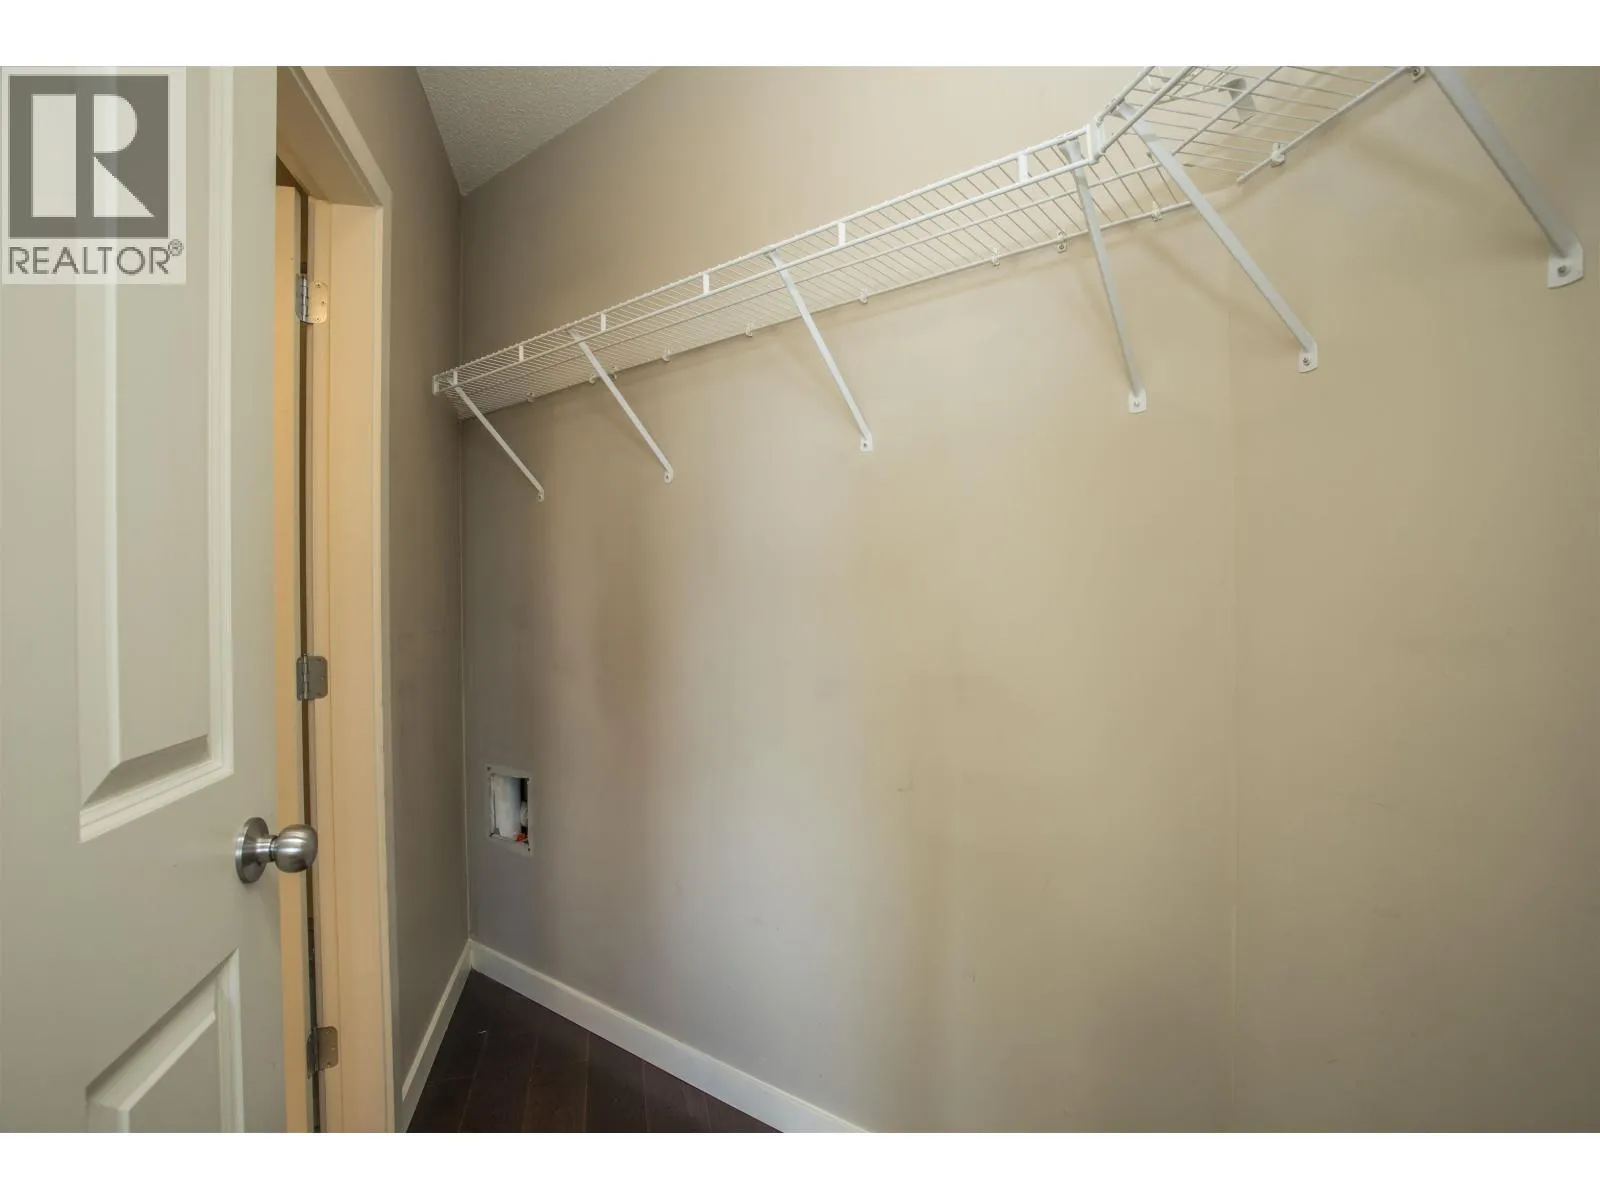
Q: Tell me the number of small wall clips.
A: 11